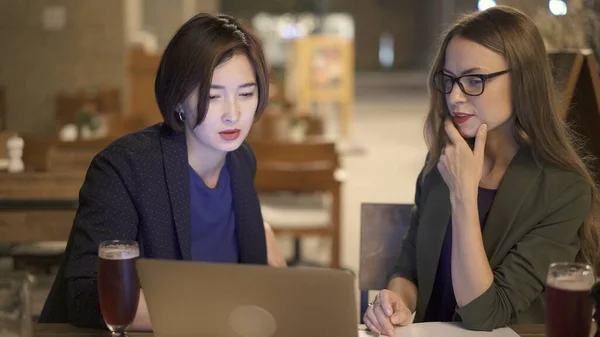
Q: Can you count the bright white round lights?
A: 2